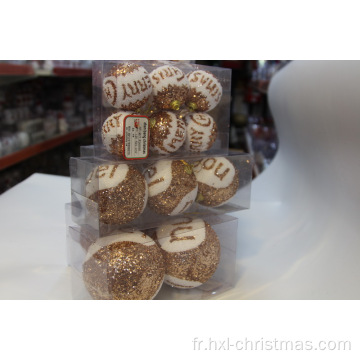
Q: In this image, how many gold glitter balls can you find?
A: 11